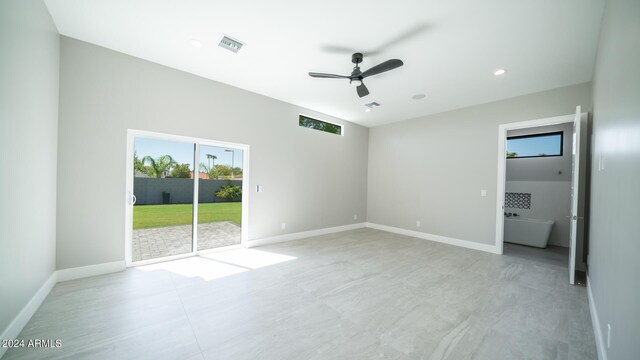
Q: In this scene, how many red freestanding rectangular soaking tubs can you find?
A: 0